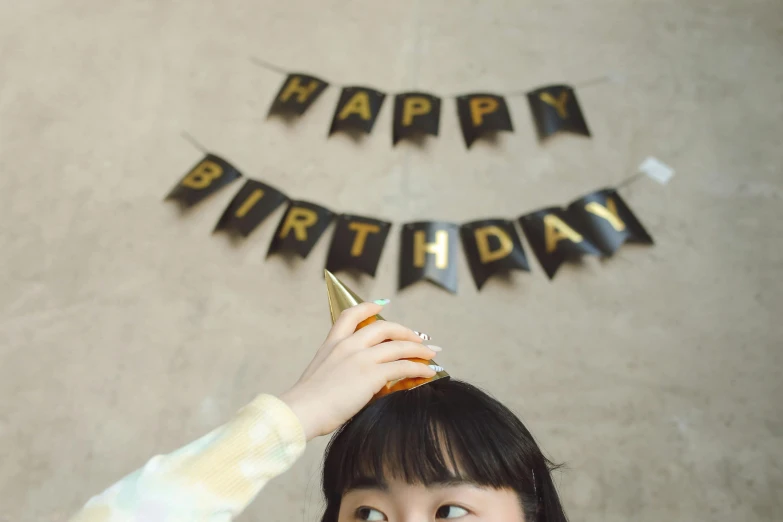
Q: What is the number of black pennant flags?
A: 13